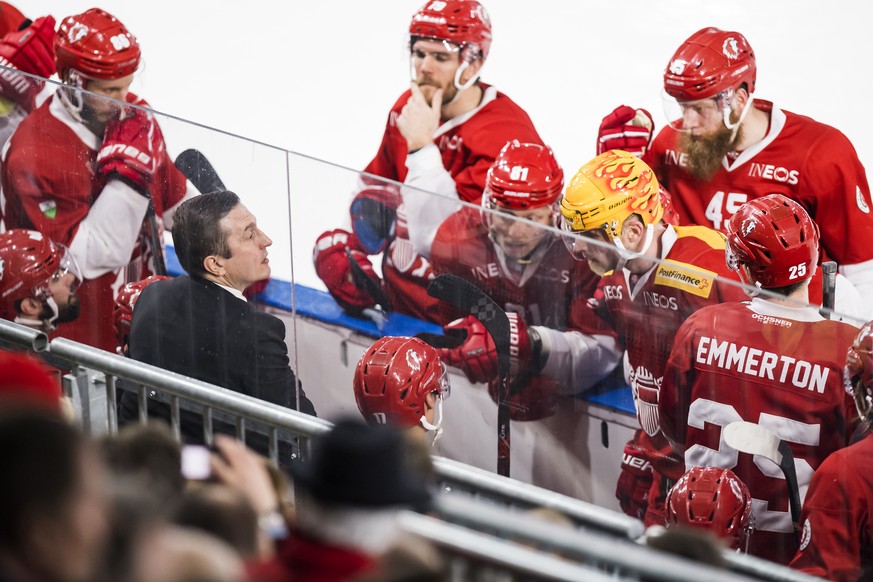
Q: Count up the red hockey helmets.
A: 11